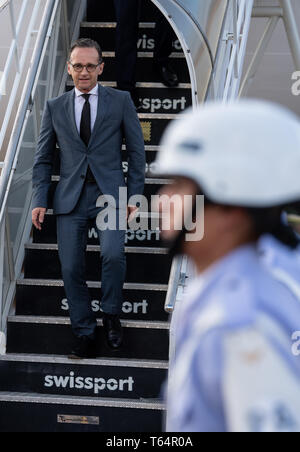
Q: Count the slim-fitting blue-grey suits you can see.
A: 1